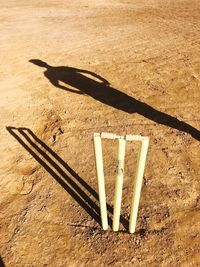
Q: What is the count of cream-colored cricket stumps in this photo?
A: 3